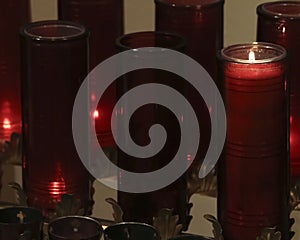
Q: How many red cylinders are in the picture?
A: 7